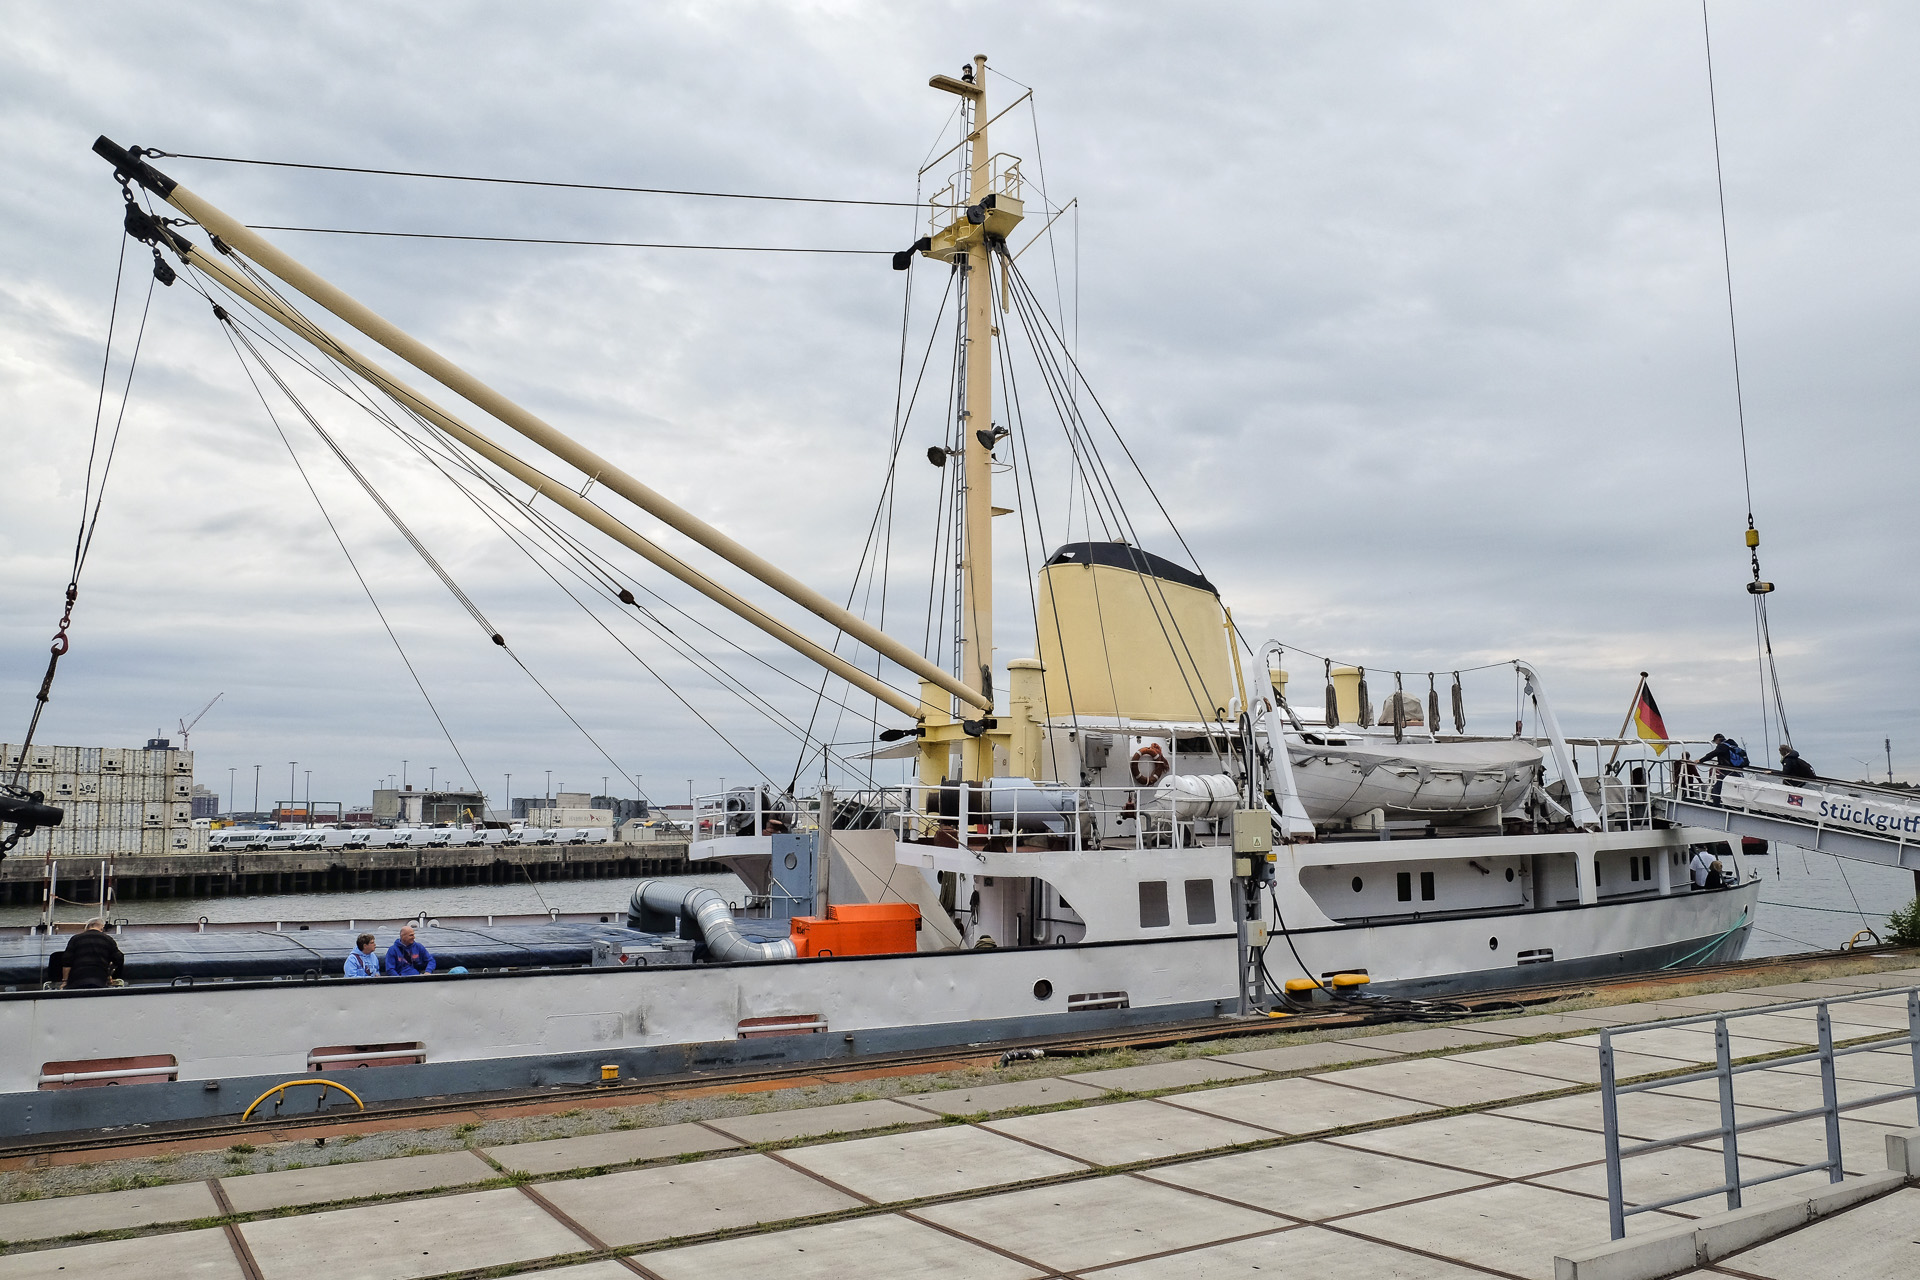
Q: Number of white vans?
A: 11